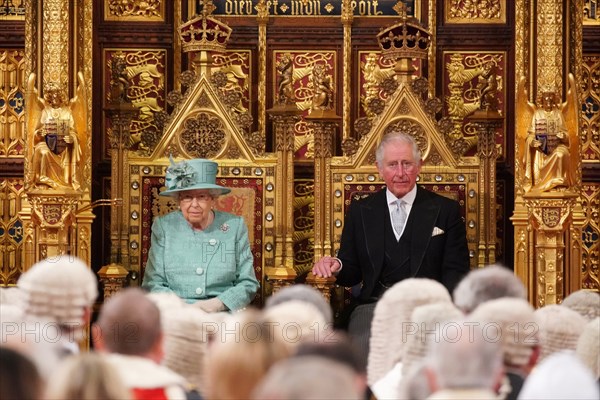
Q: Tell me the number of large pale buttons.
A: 3